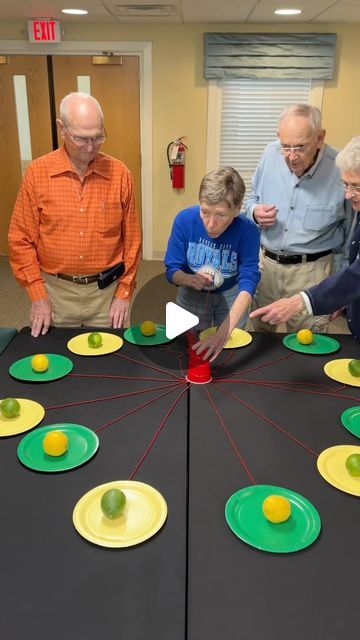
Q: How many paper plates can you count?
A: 12